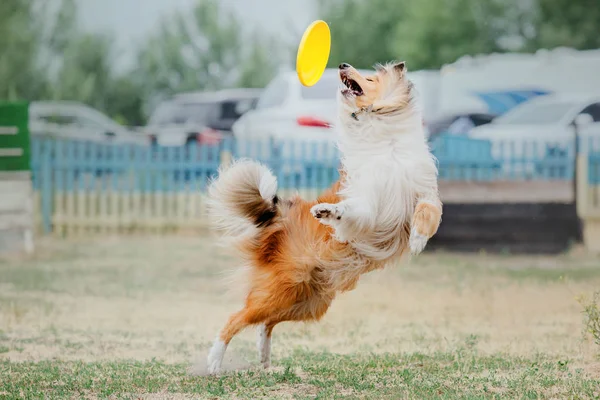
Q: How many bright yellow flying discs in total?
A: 1